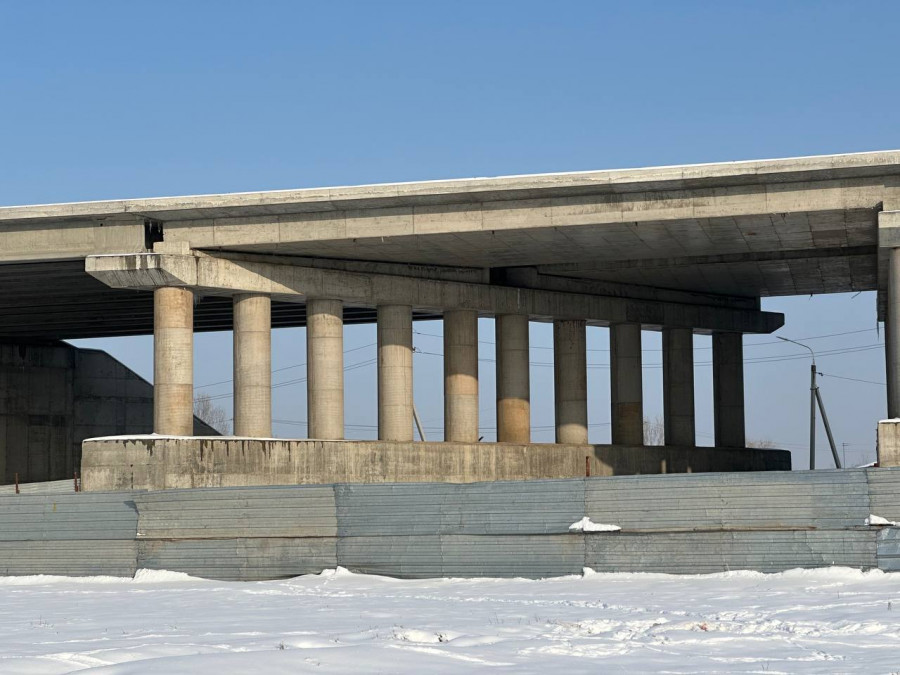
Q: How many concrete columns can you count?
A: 11